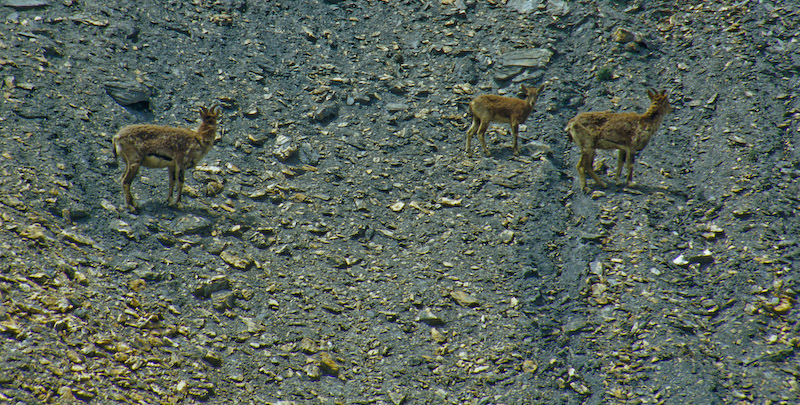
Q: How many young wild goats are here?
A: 1